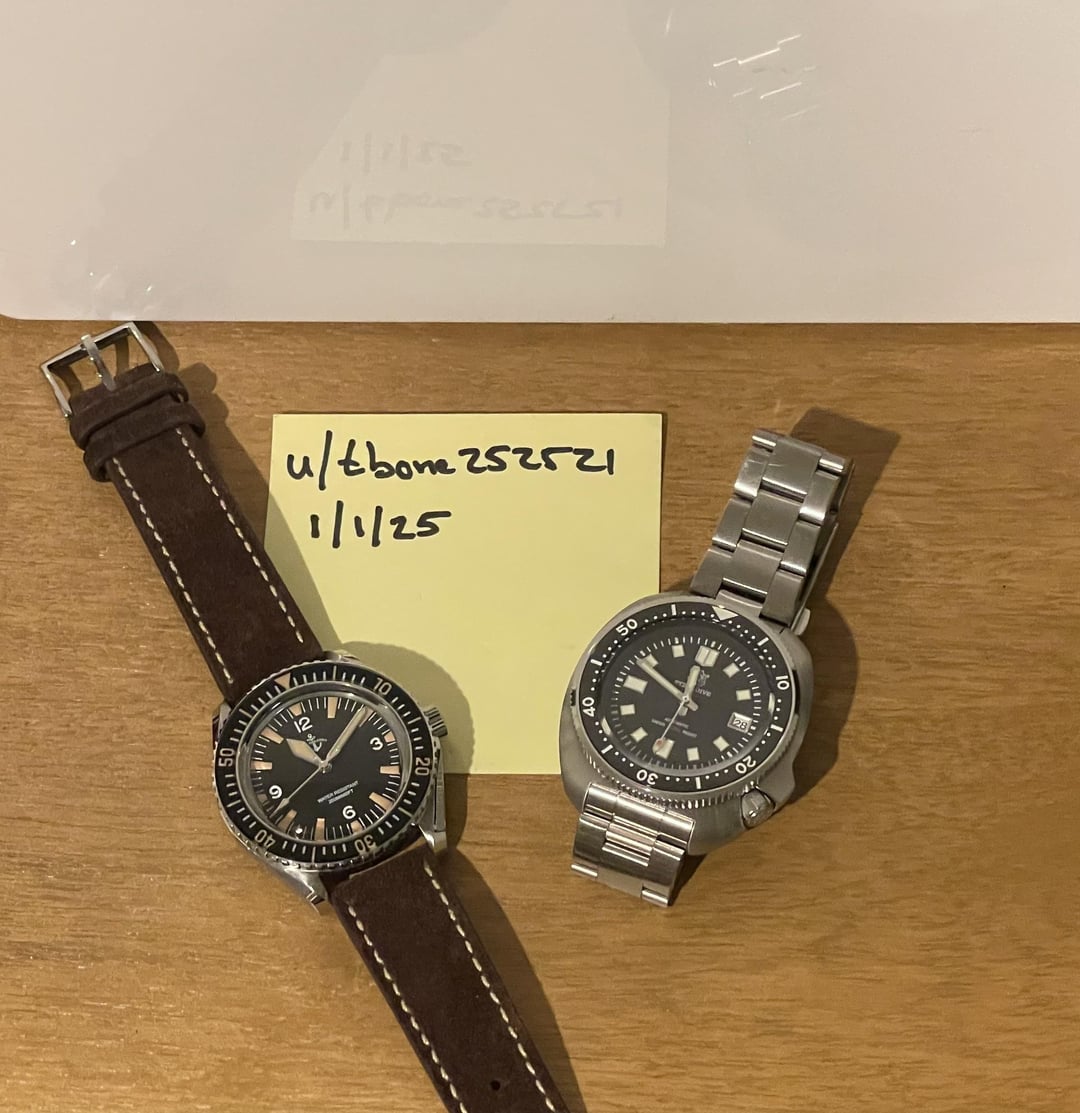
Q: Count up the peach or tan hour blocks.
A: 12